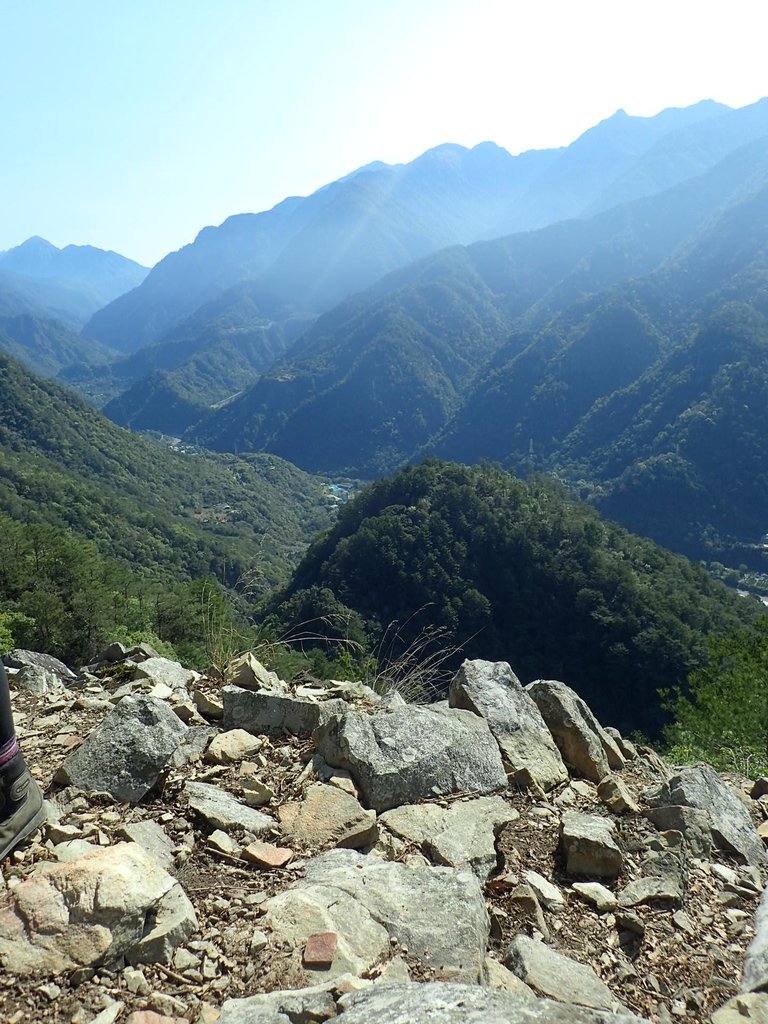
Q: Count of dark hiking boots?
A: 1